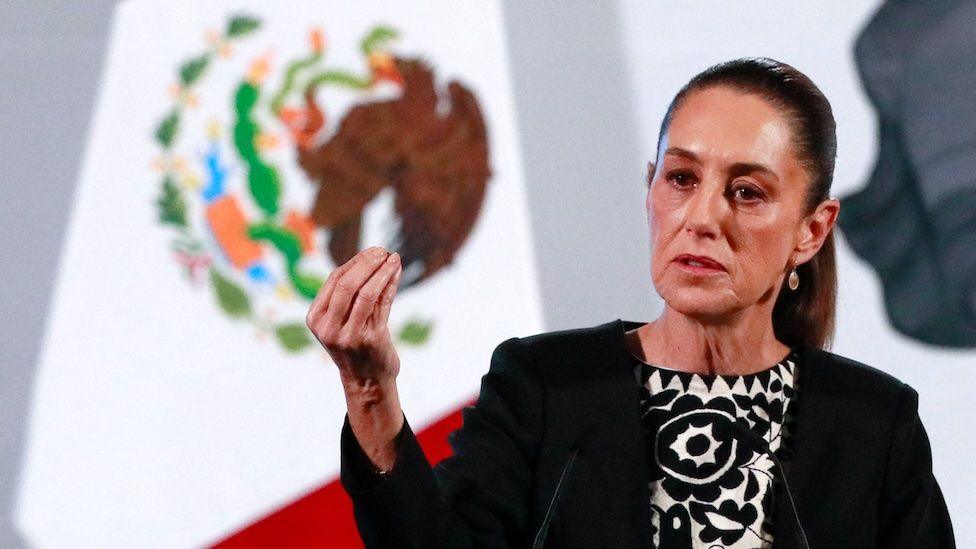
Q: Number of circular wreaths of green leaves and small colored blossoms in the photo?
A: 1